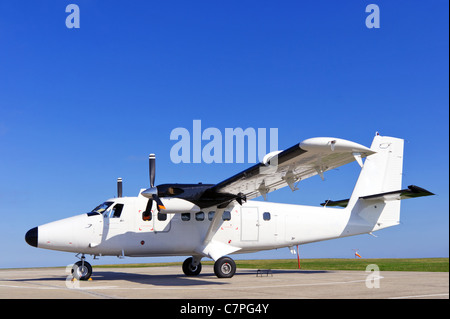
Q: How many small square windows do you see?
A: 7